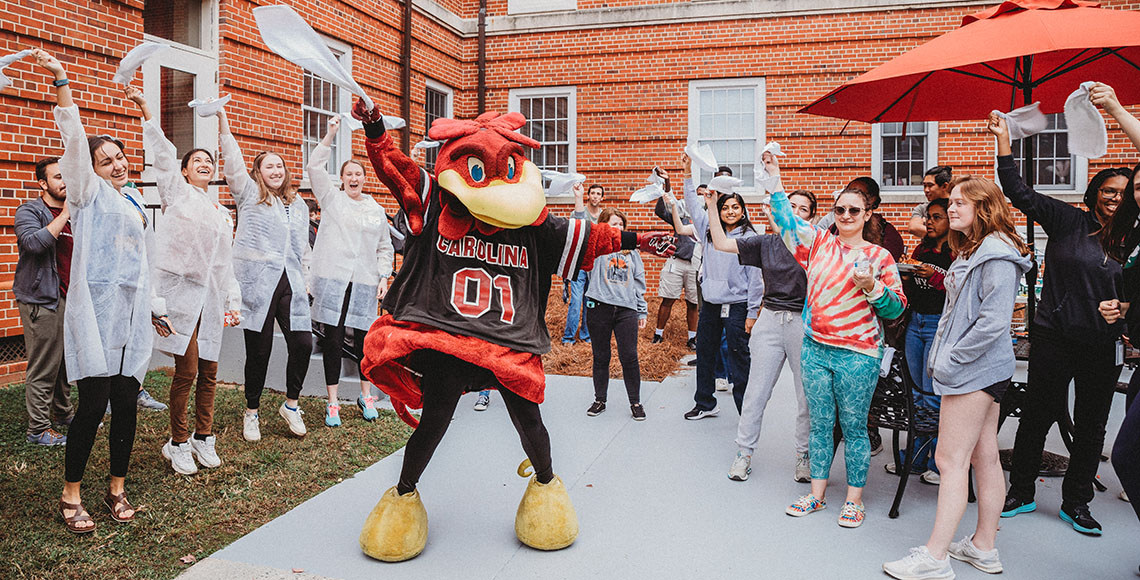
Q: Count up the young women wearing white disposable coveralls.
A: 4